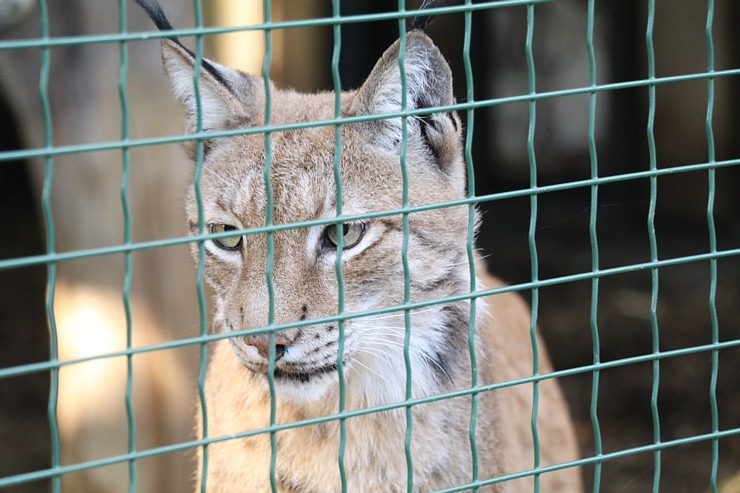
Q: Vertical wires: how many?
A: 11